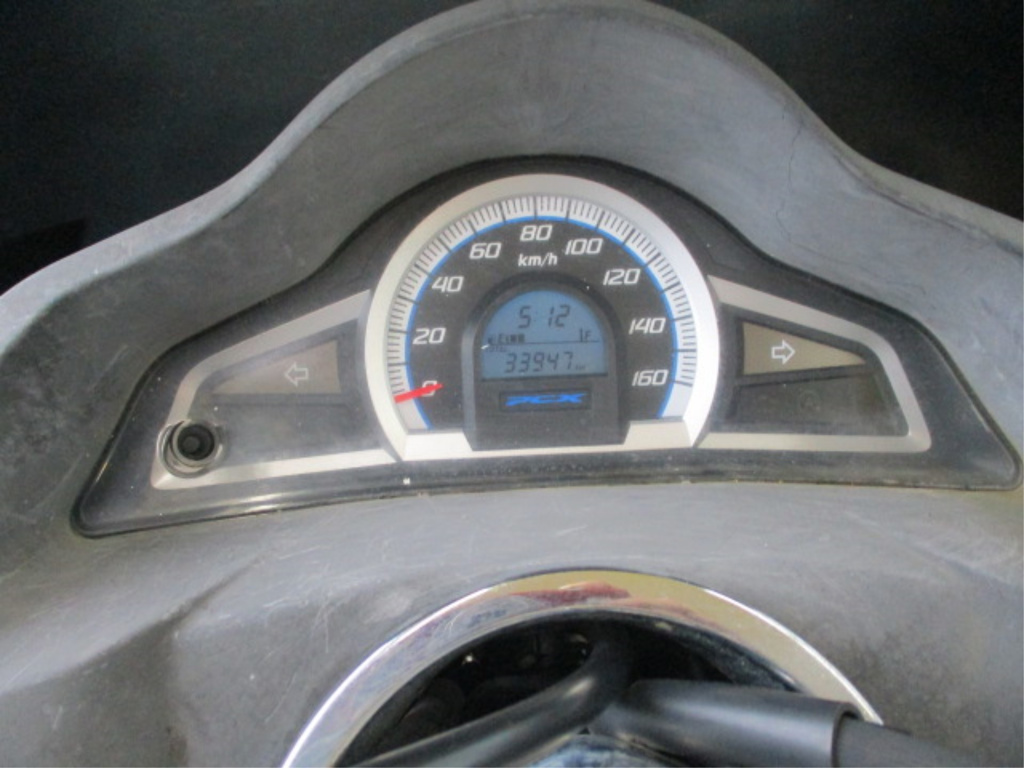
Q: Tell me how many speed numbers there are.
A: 9